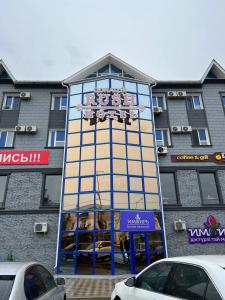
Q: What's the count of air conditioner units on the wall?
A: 11